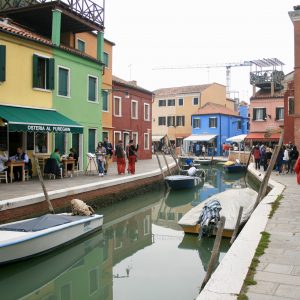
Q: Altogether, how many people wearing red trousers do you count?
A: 2